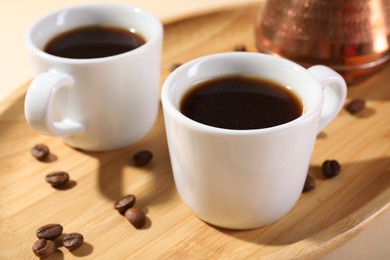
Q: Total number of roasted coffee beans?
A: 13